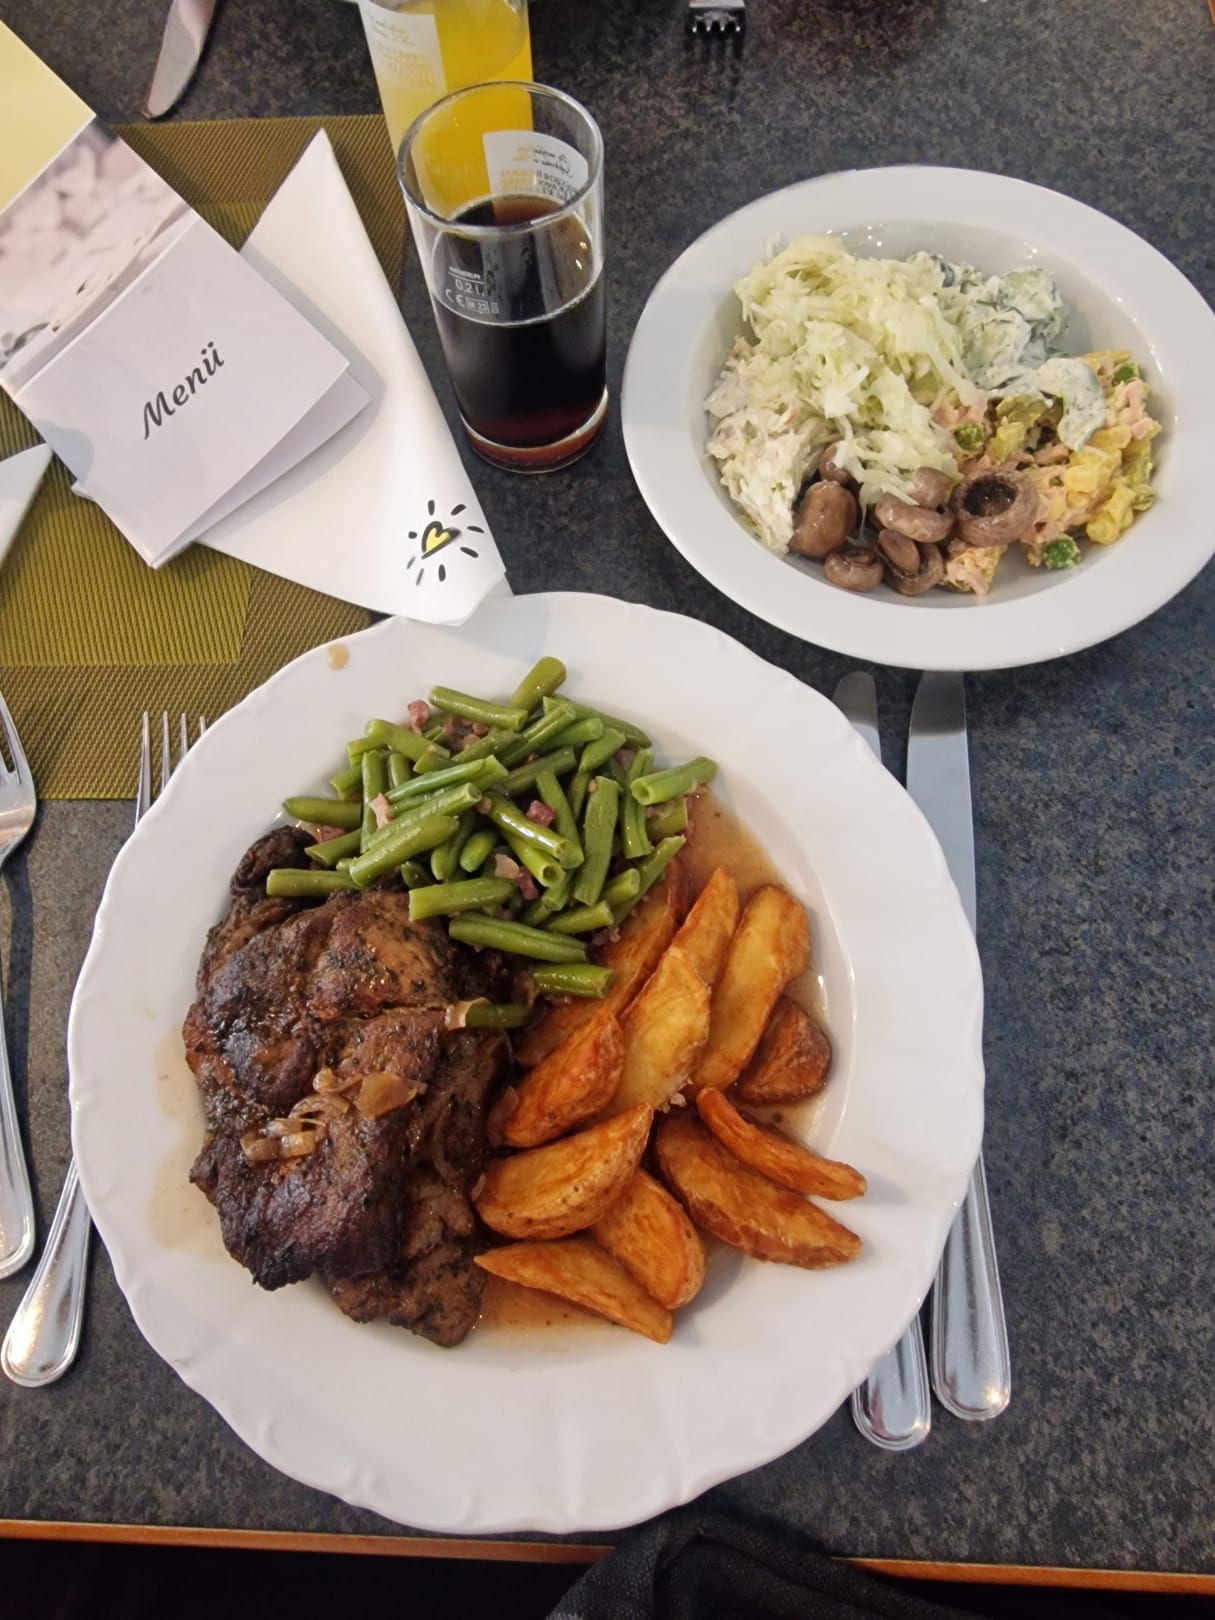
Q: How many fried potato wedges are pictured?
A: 11